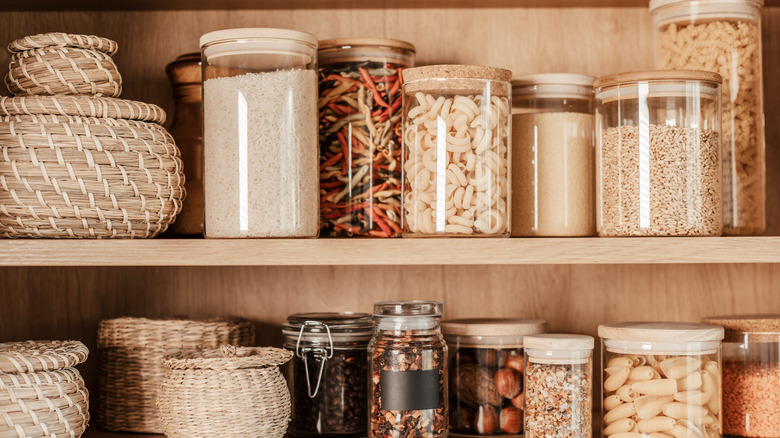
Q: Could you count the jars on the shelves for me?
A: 12